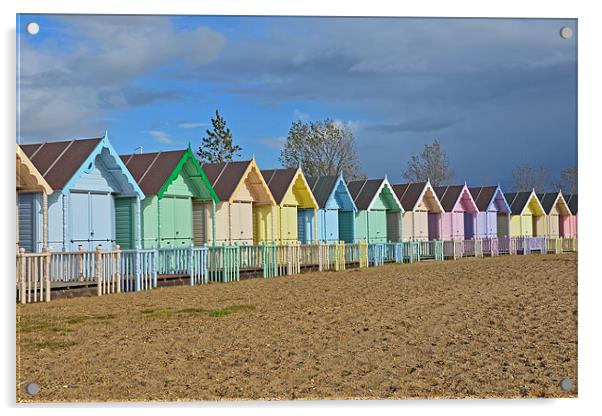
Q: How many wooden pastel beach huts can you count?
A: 13